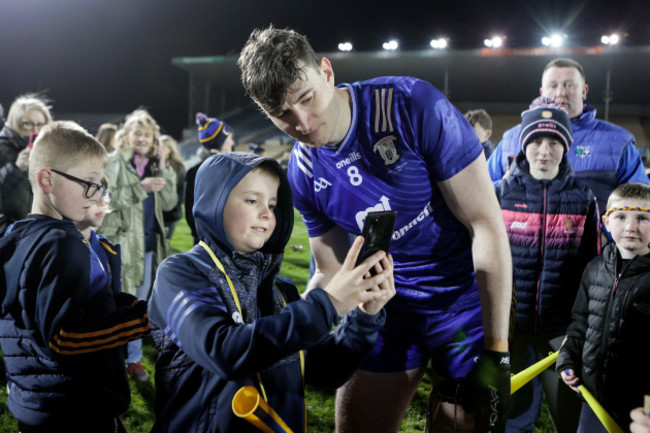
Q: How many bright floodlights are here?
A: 6